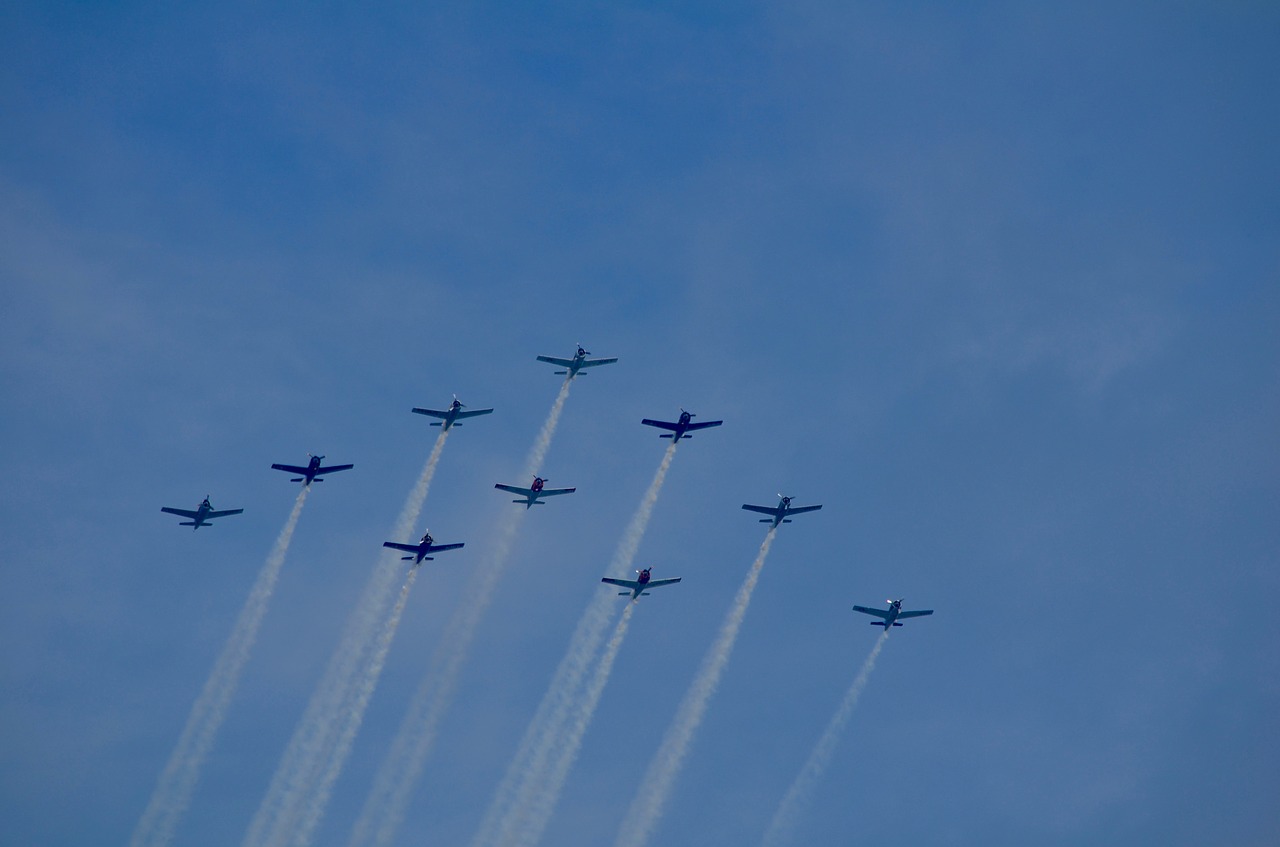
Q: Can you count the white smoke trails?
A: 8